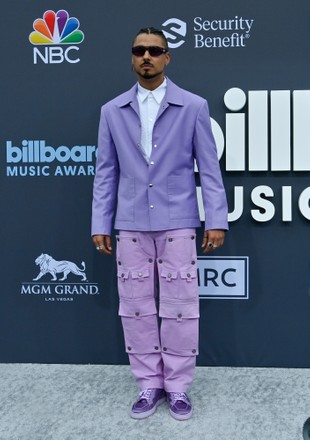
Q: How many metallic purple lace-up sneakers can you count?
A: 2